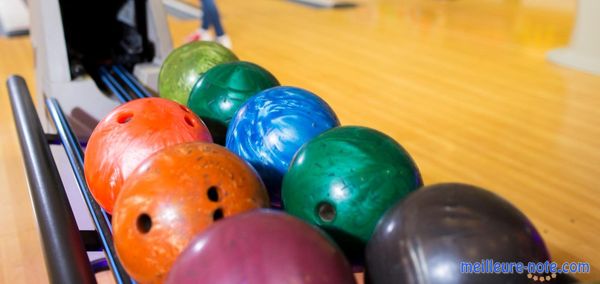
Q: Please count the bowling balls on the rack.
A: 8